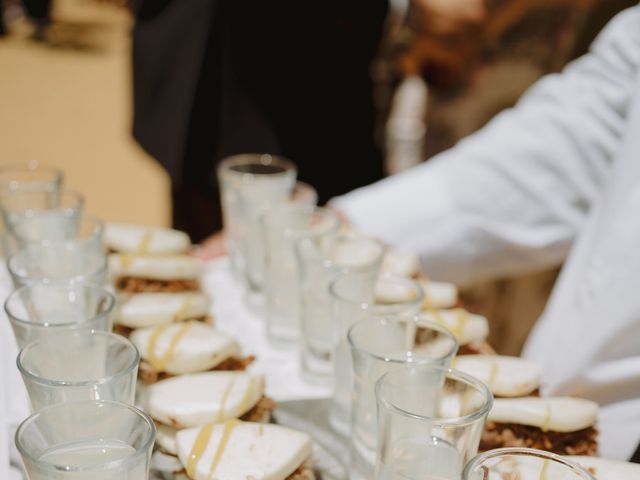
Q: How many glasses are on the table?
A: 15